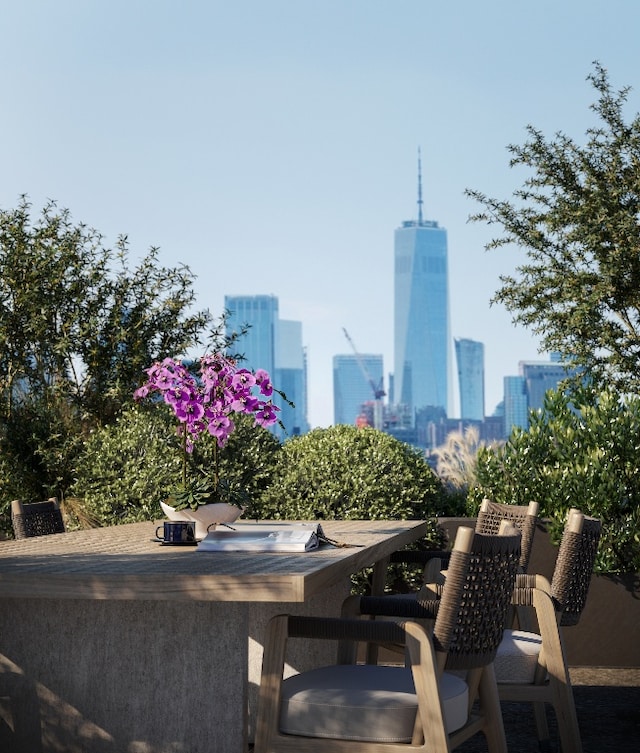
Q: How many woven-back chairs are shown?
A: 4